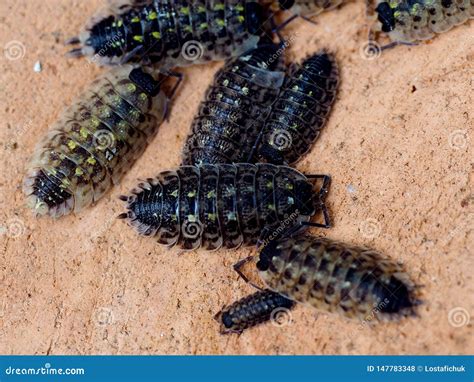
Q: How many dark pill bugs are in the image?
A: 5